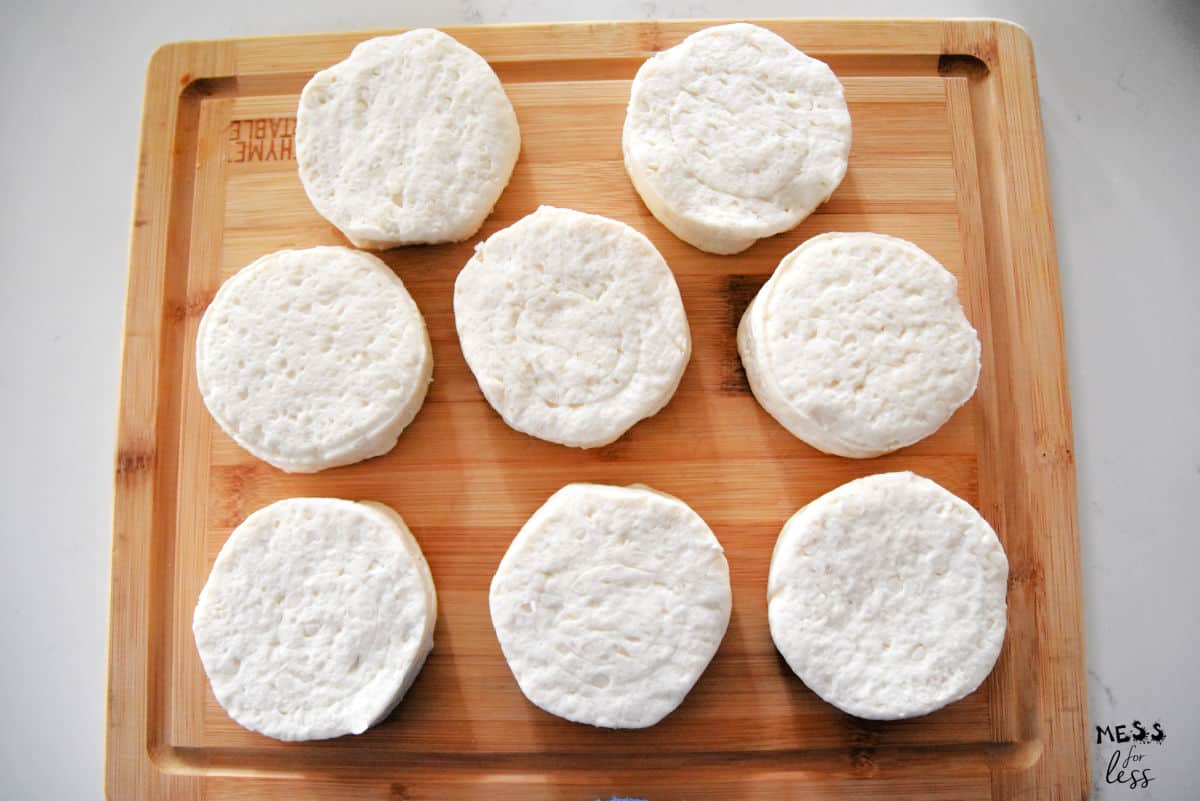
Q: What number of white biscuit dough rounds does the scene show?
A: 8